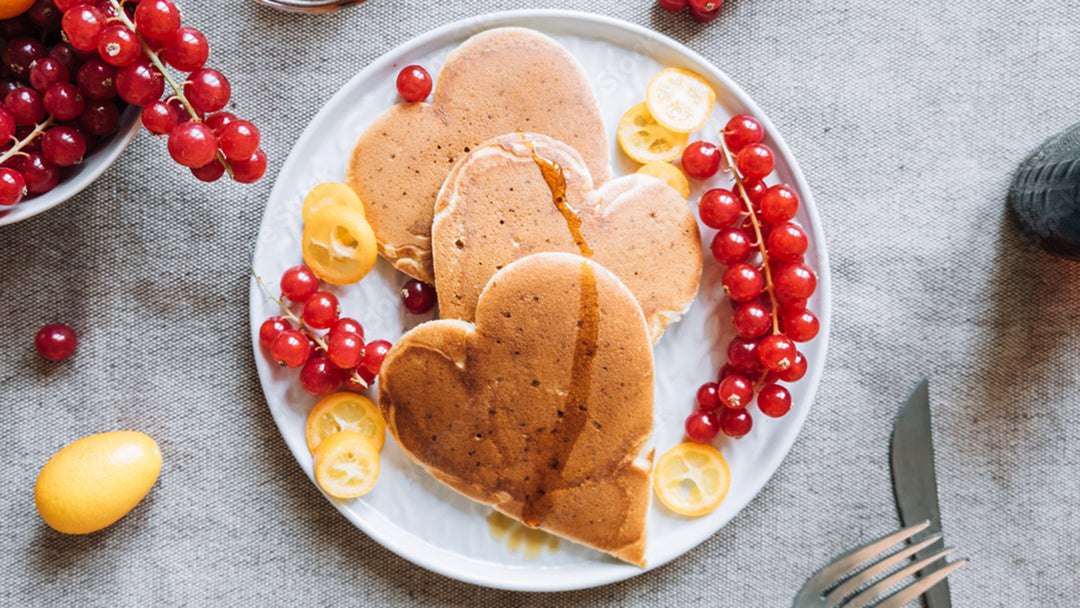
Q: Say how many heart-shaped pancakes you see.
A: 3